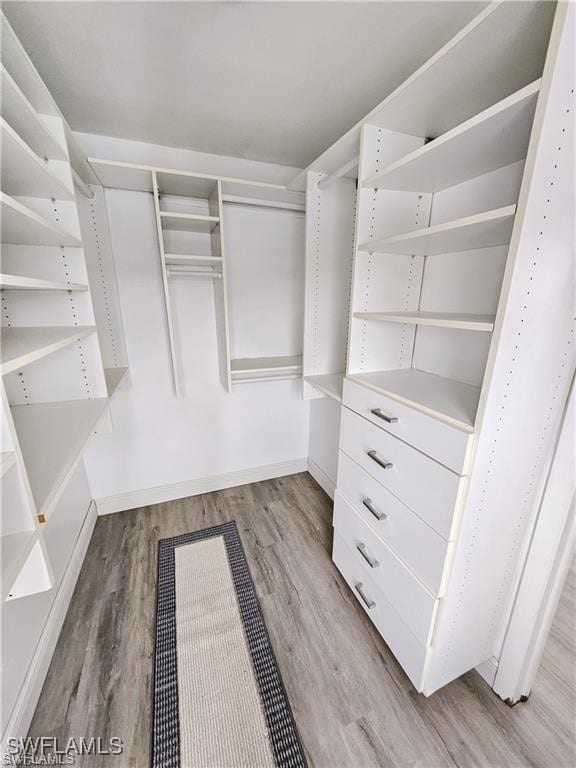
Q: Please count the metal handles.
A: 5